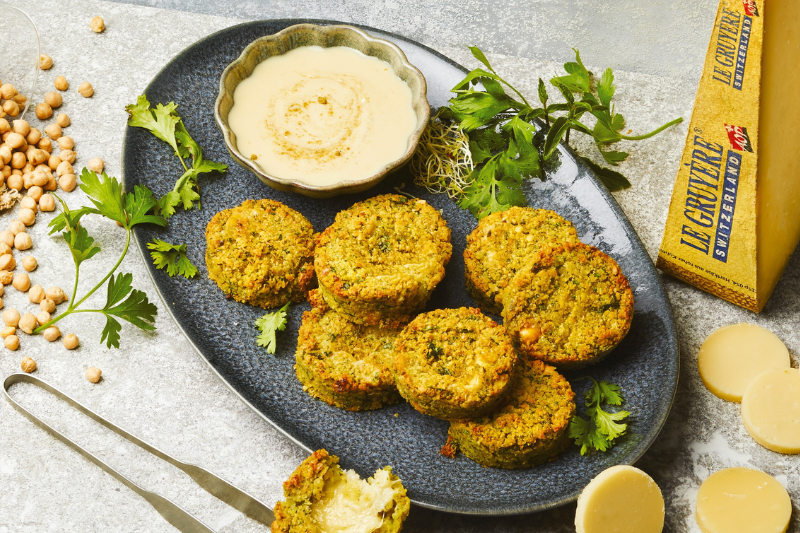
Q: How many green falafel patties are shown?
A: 8